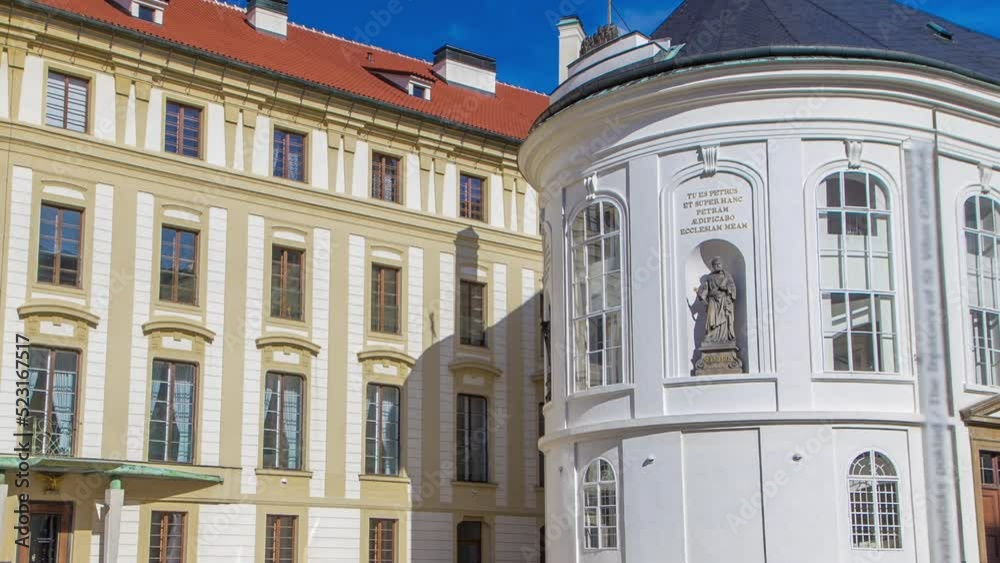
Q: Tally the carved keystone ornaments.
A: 4